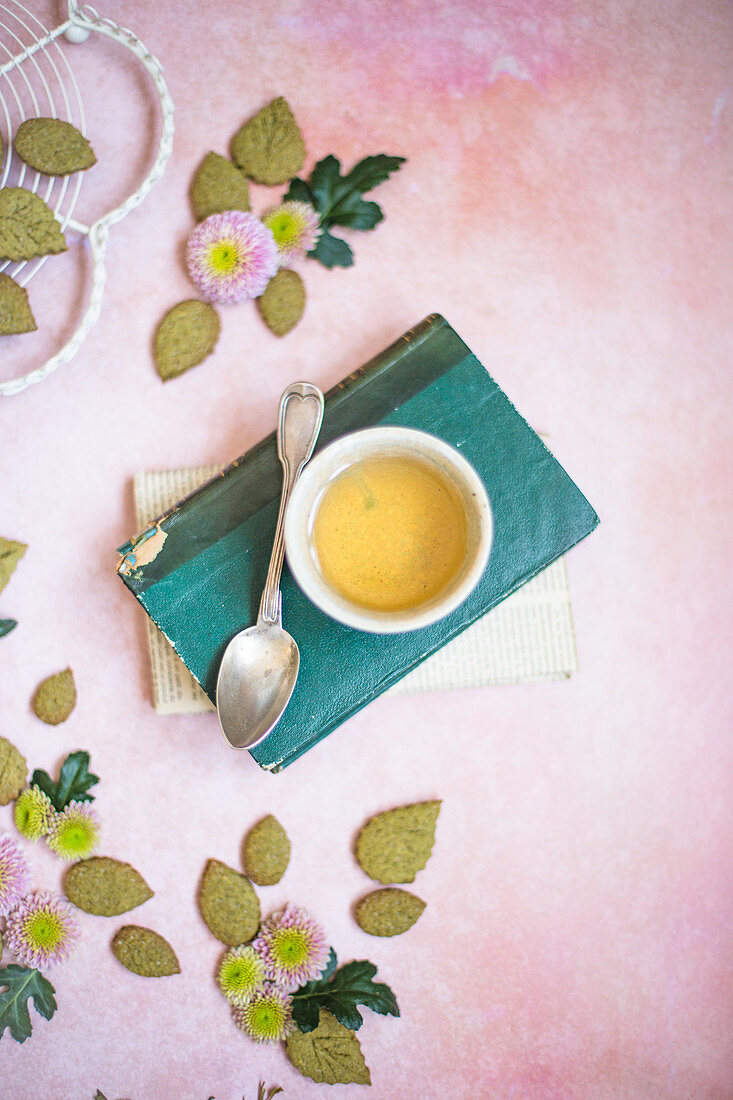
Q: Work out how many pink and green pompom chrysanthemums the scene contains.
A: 9